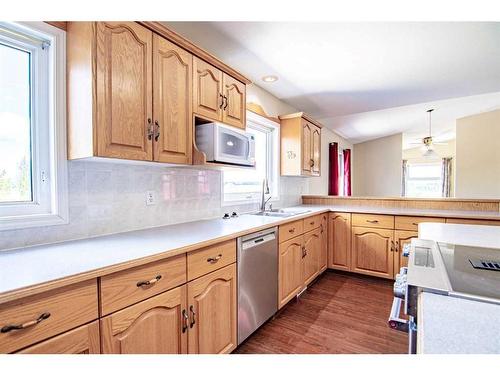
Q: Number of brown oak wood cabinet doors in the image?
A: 15